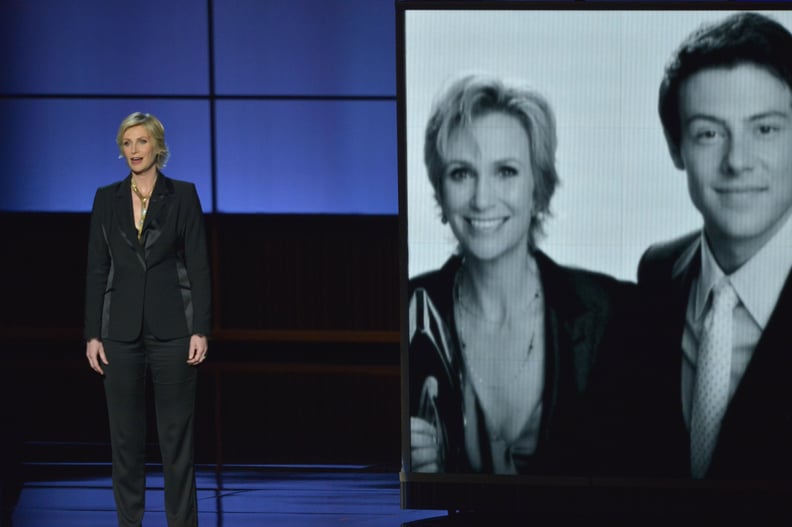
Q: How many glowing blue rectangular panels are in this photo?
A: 4